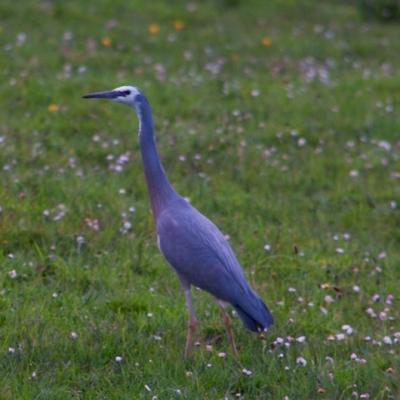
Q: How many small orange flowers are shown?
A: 5